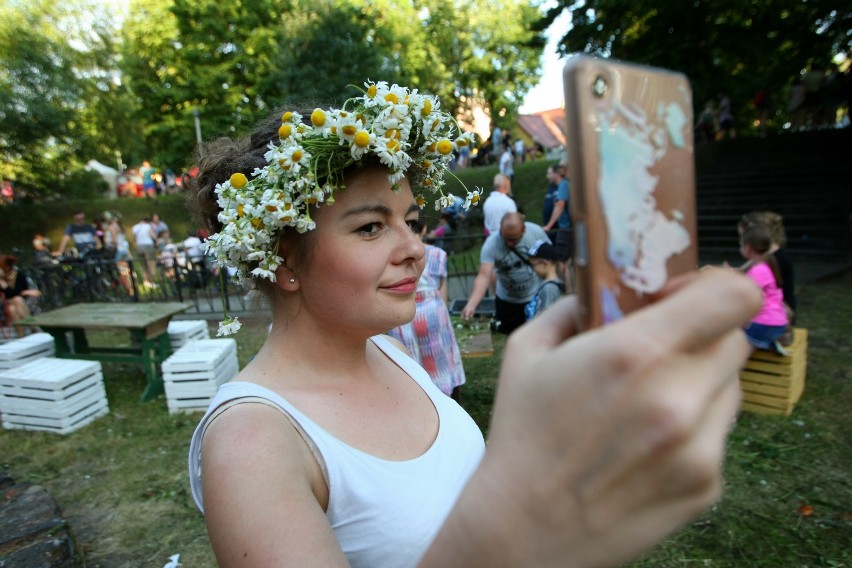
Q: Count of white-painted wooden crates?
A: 4